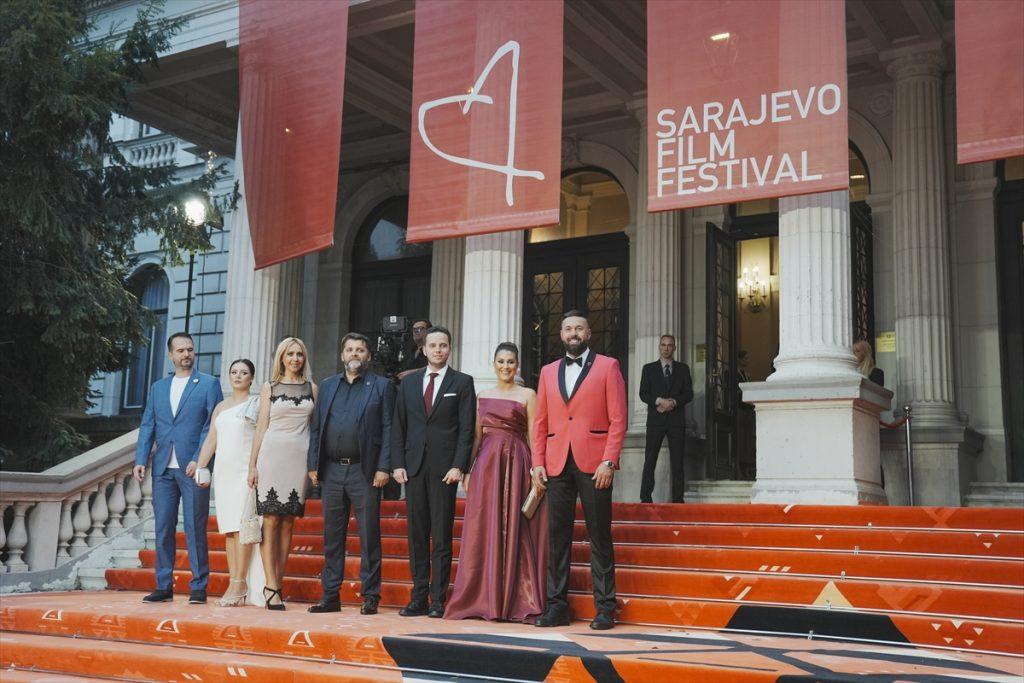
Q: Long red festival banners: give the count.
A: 4